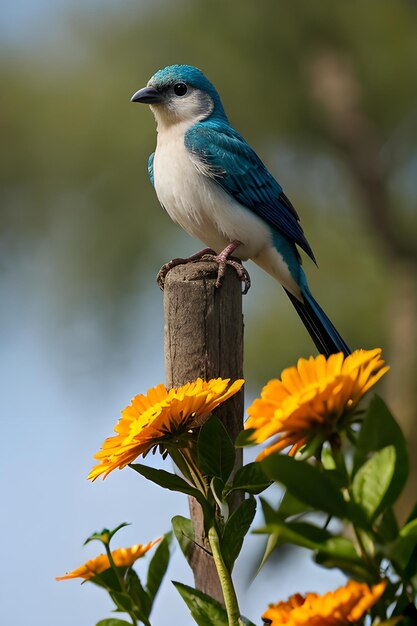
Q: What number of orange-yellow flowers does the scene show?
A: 4